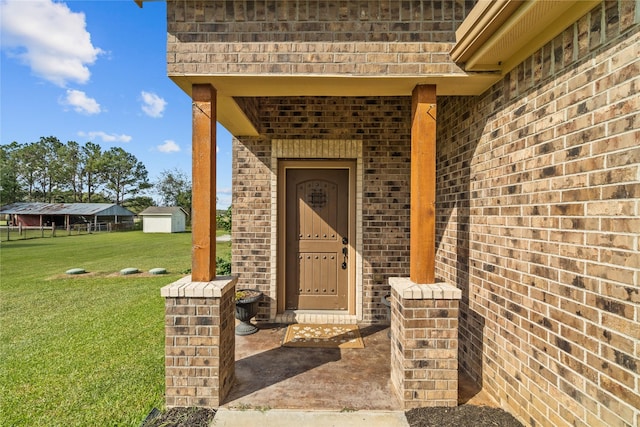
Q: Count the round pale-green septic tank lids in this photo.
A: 3